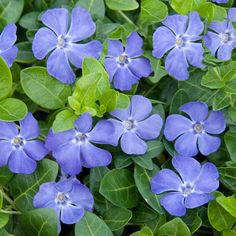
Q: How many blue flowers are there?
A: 11